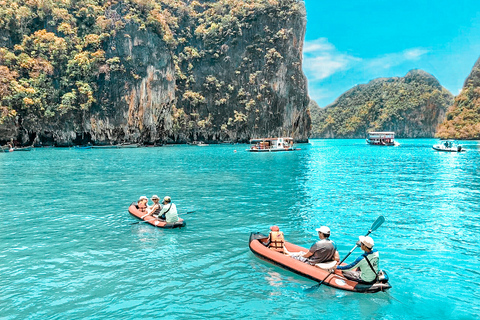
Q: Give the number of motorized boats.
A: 3